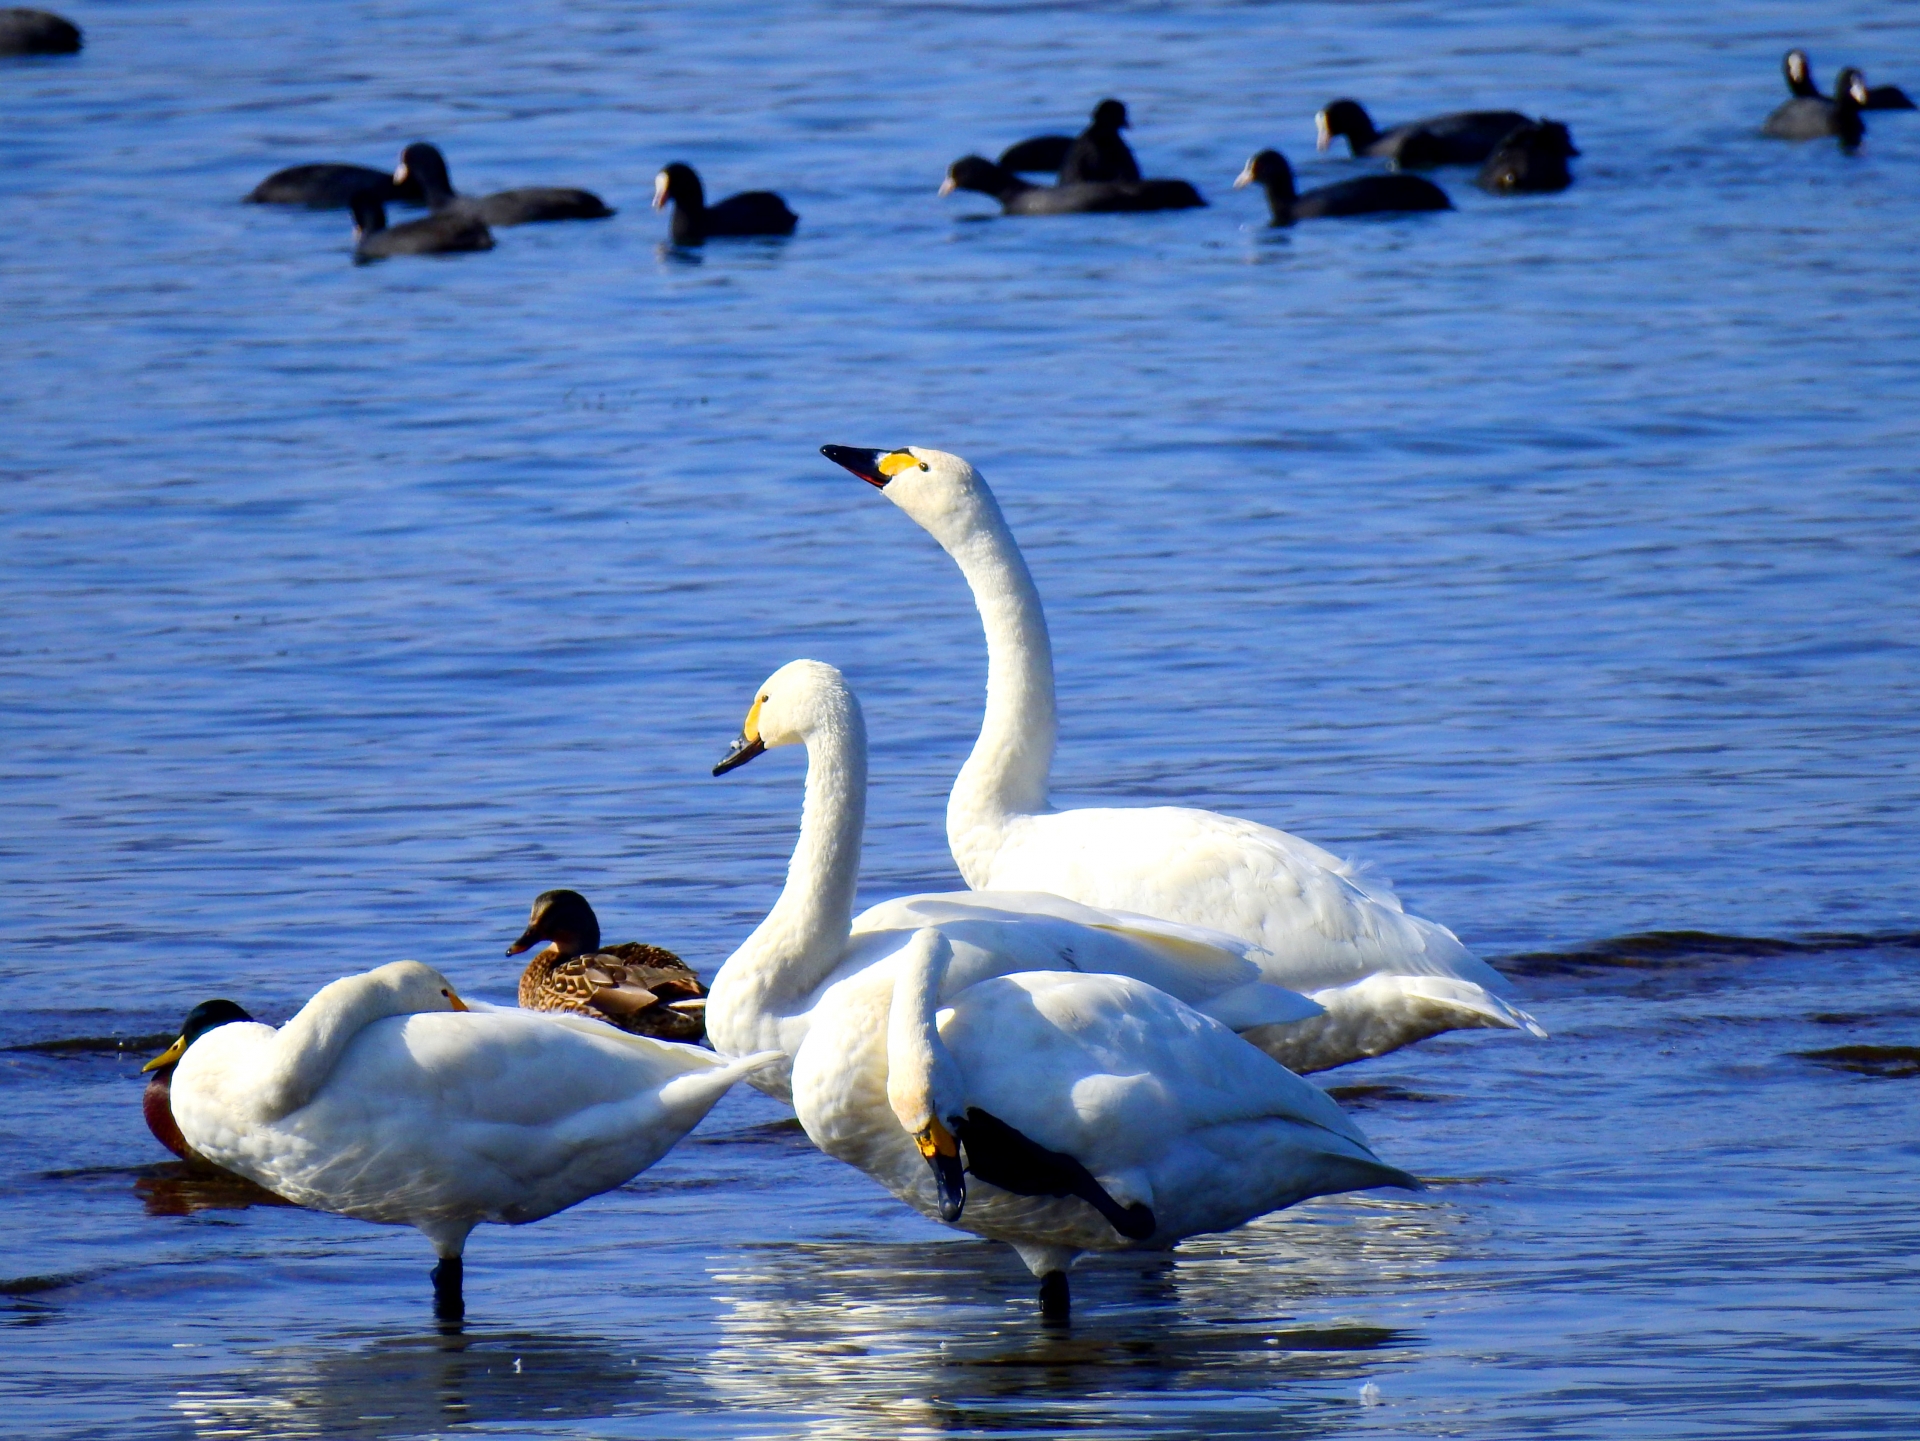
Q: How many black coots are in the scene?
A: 13